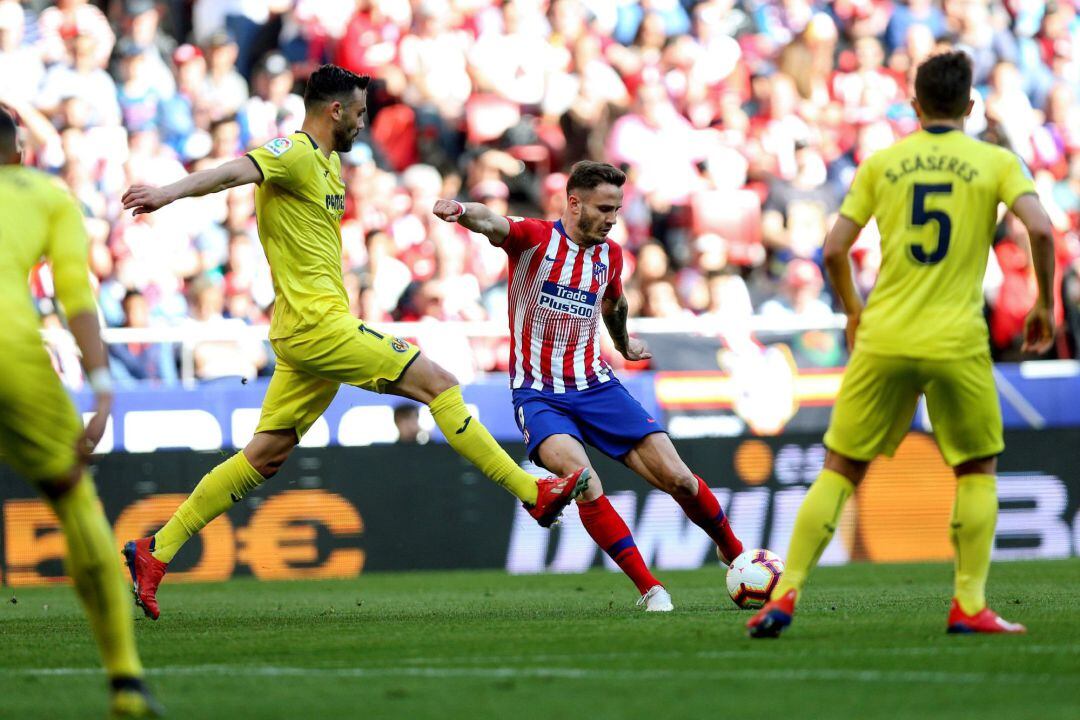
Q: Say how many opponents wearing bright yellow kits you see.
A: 3